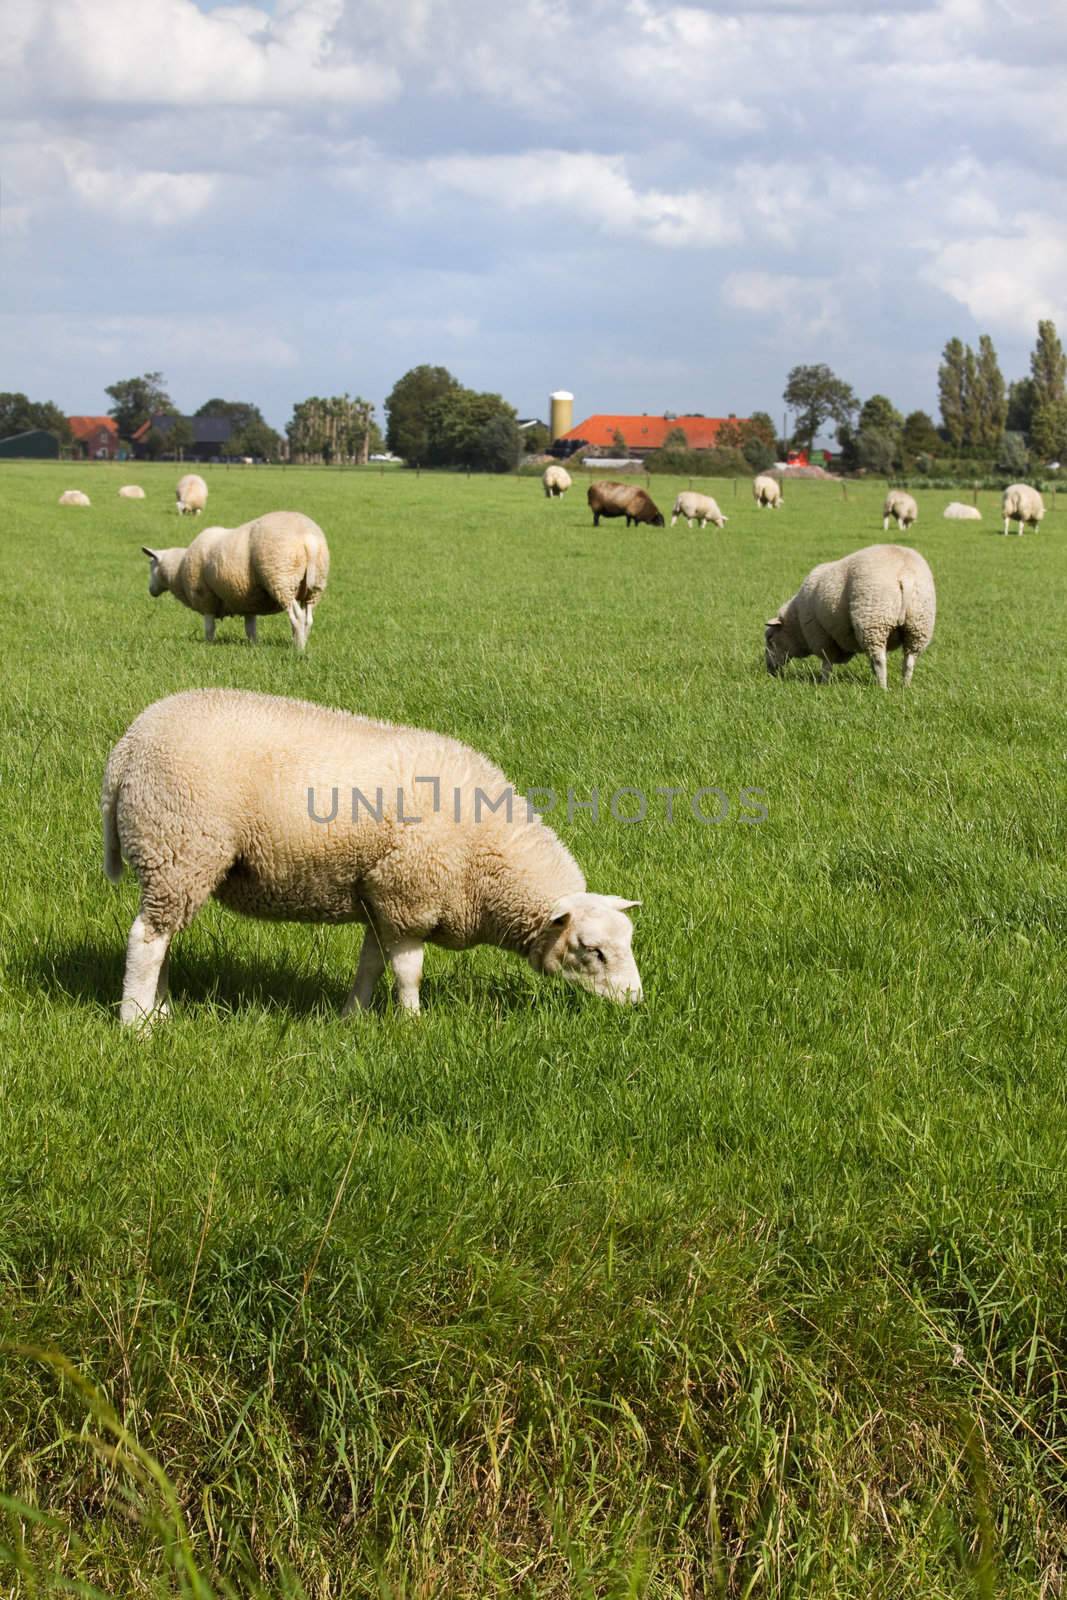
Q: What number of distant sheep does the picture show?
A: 10